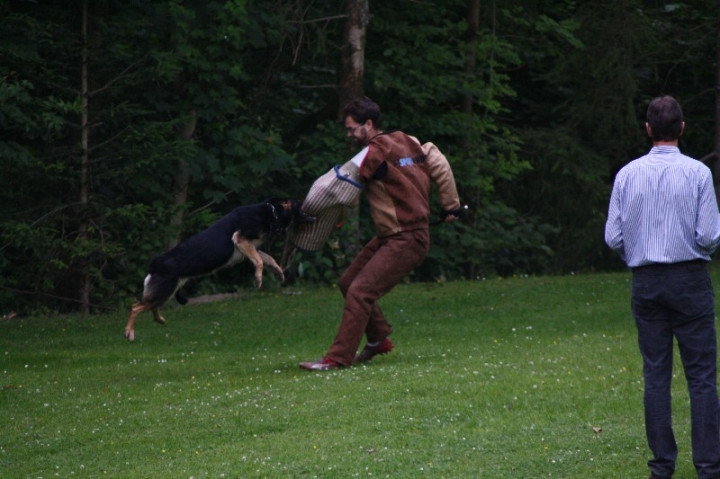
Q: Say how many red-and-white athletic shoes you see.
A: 2